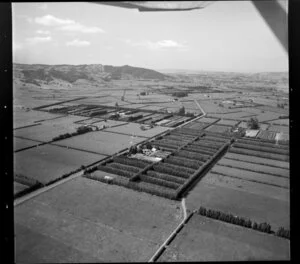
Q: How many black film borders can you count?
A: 2